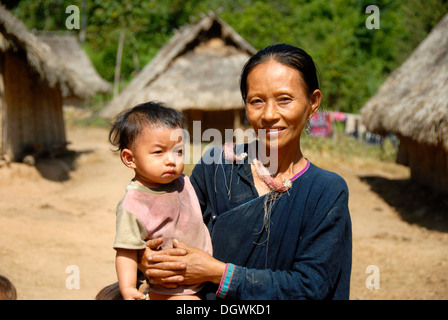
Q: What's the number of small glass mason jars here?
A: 0